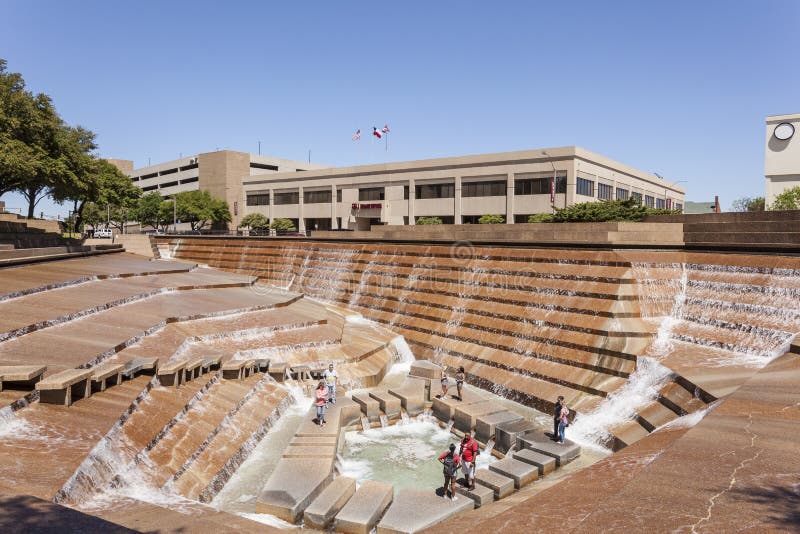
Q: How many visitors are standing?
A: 8